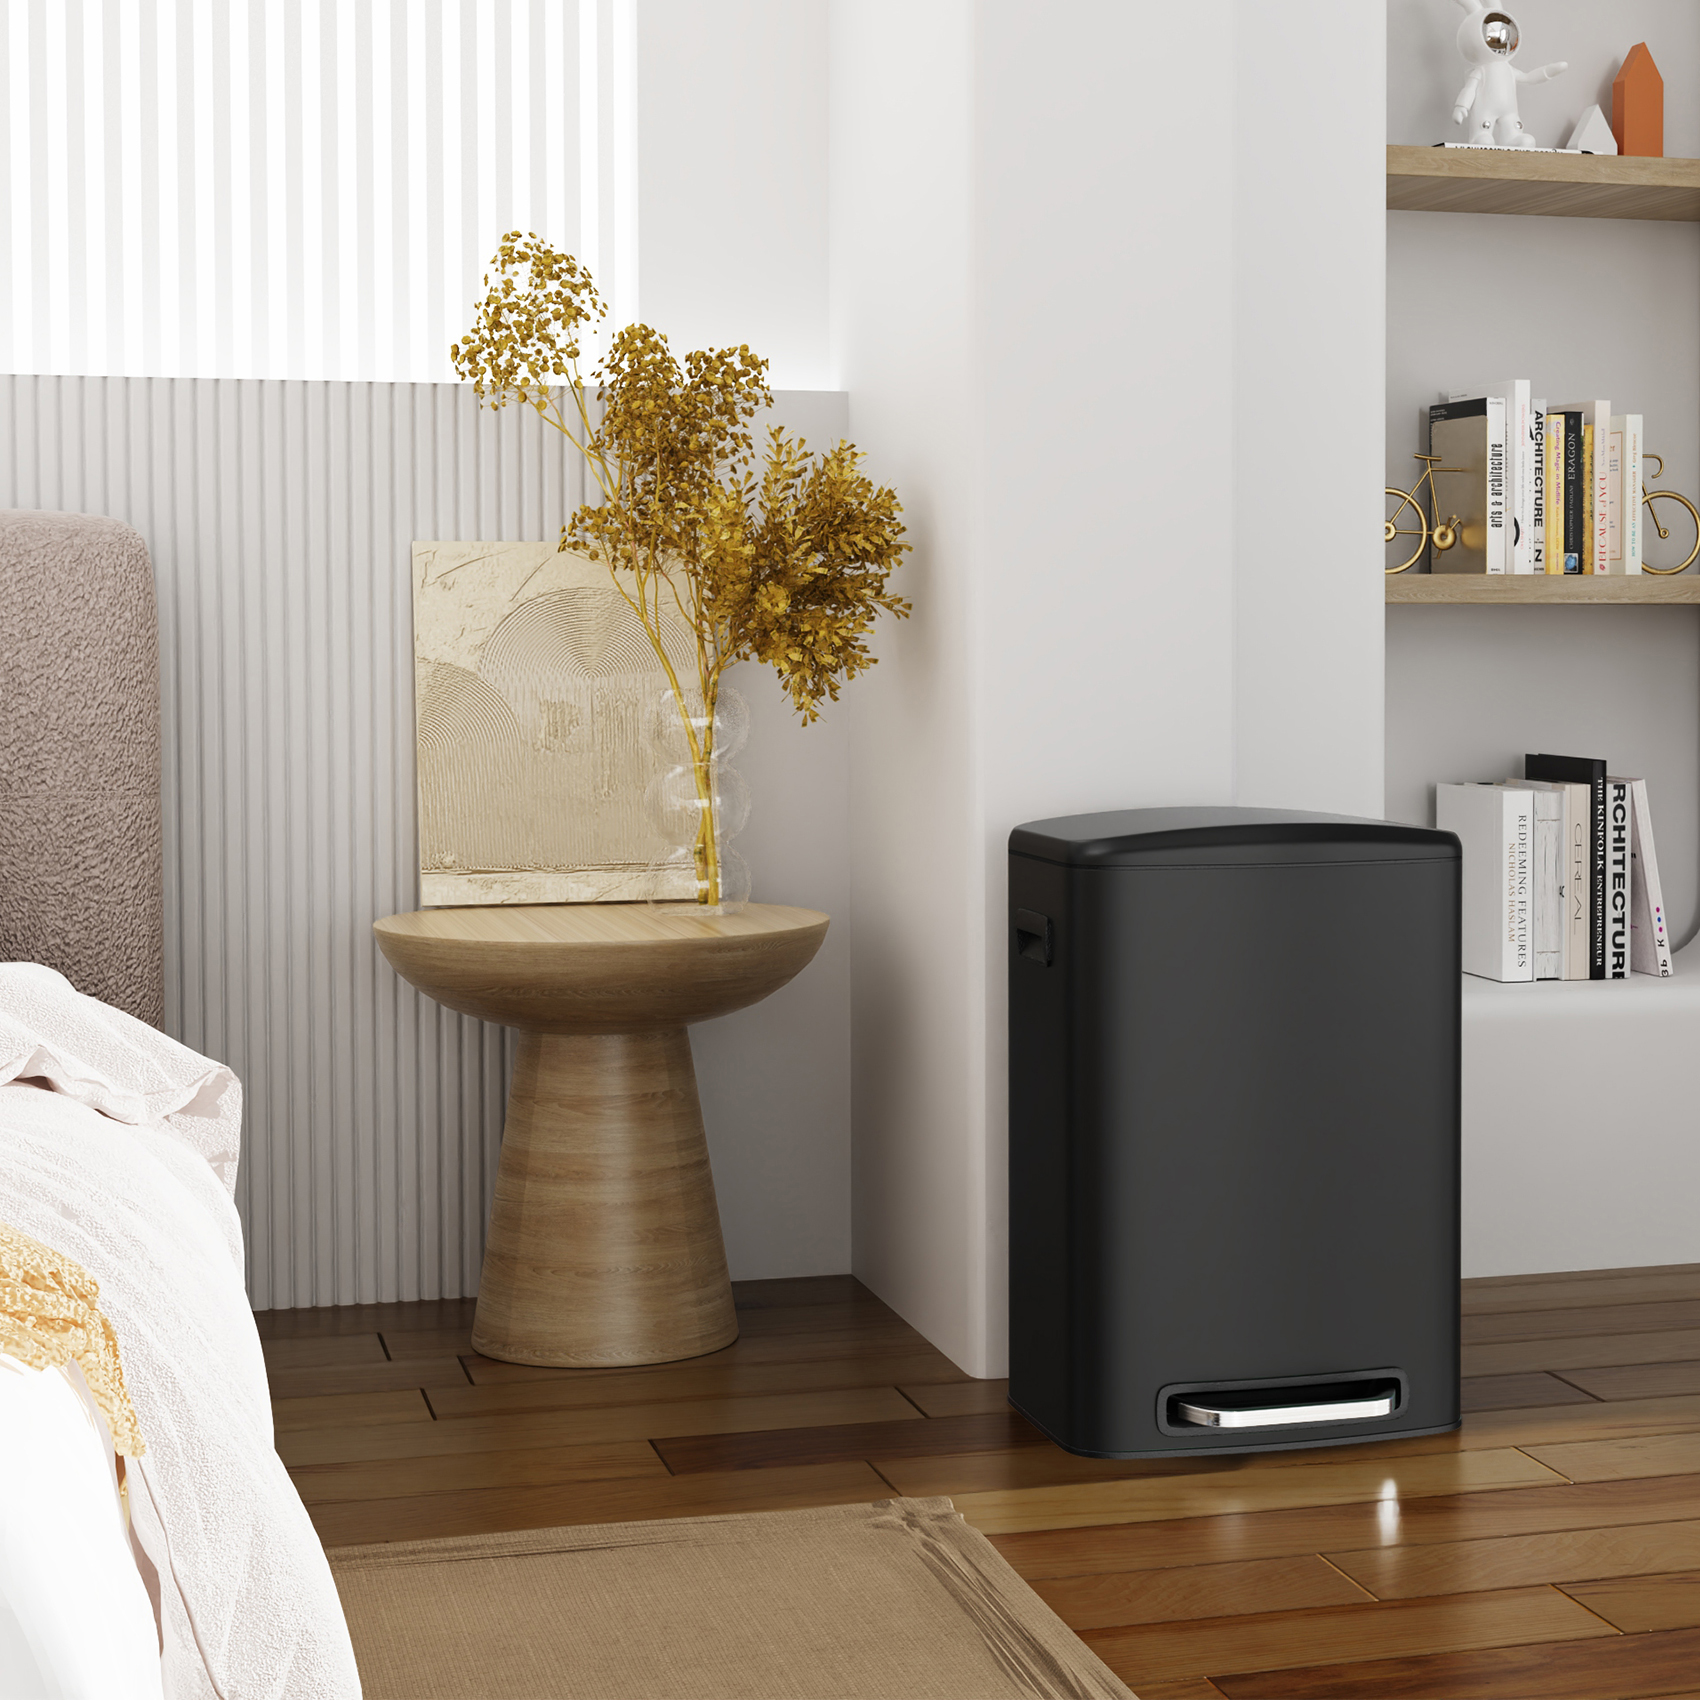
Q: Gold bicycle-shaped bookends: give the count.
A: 2